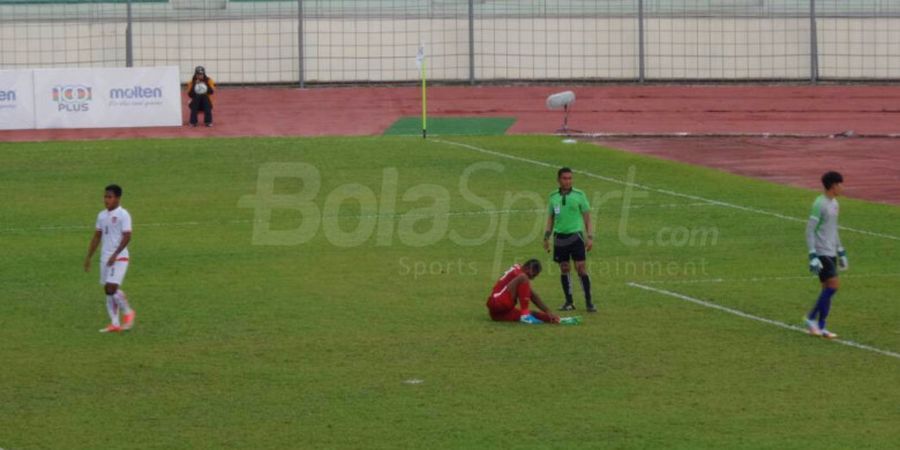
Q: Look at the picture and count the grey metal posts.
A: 5